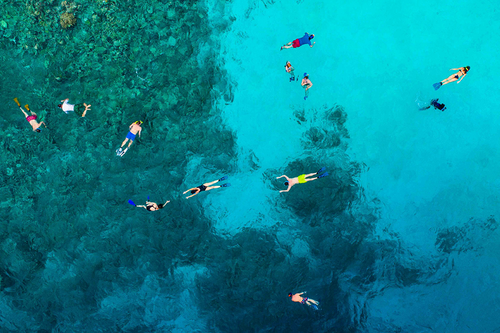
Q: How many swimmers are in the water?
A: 12